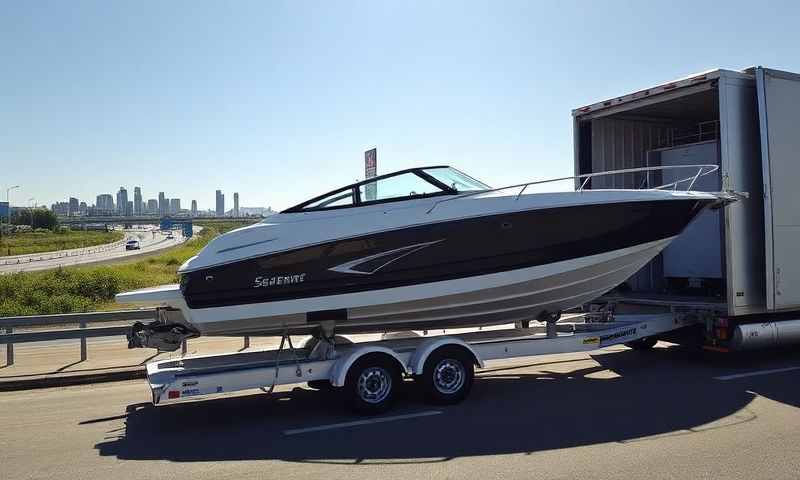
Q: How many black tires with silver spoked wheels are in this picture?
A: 2